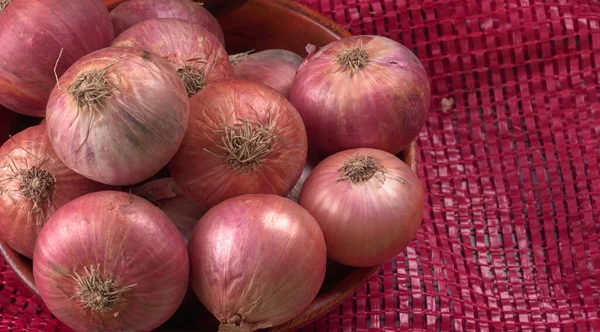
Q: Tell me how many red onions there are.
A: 12